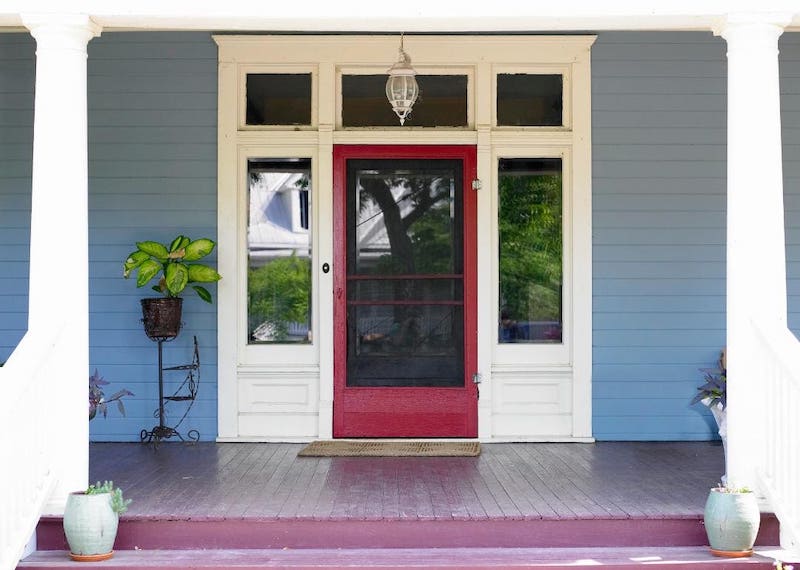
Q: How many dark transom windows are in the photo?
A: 3